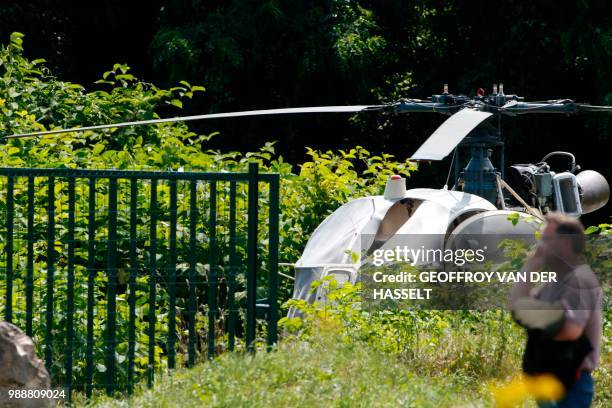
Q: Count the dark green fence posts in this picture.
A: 14